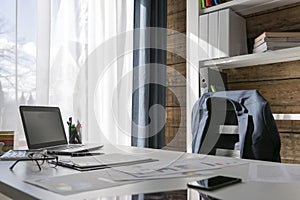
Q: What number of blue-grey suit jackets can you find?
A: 1